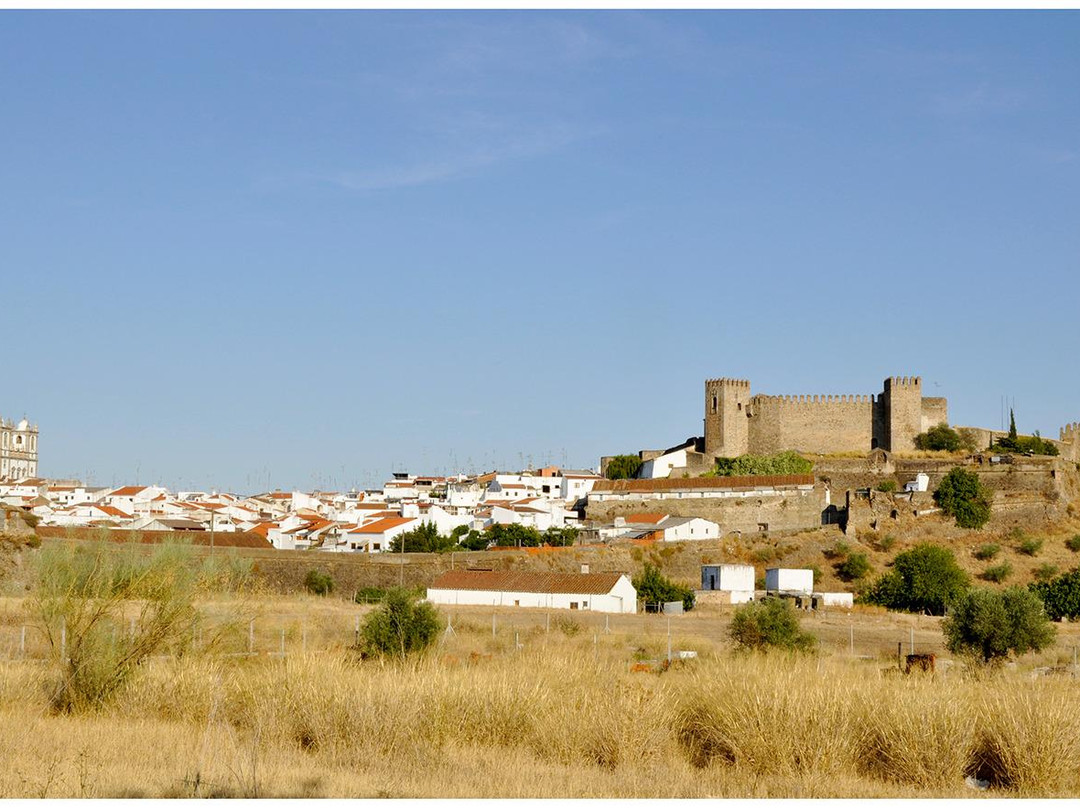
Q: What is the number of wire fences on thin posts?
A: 1